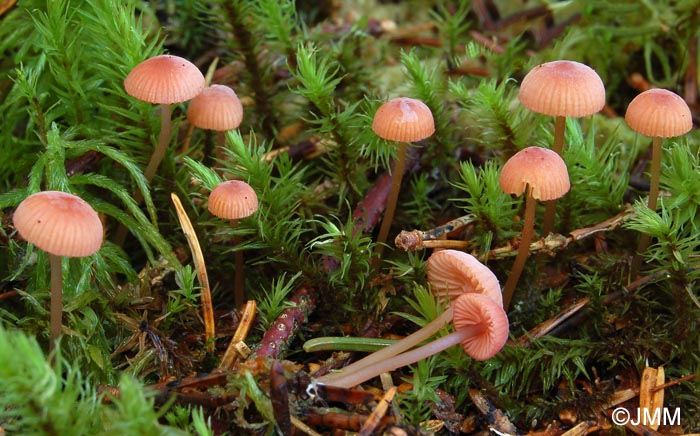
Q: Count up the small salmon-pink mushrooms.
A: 10